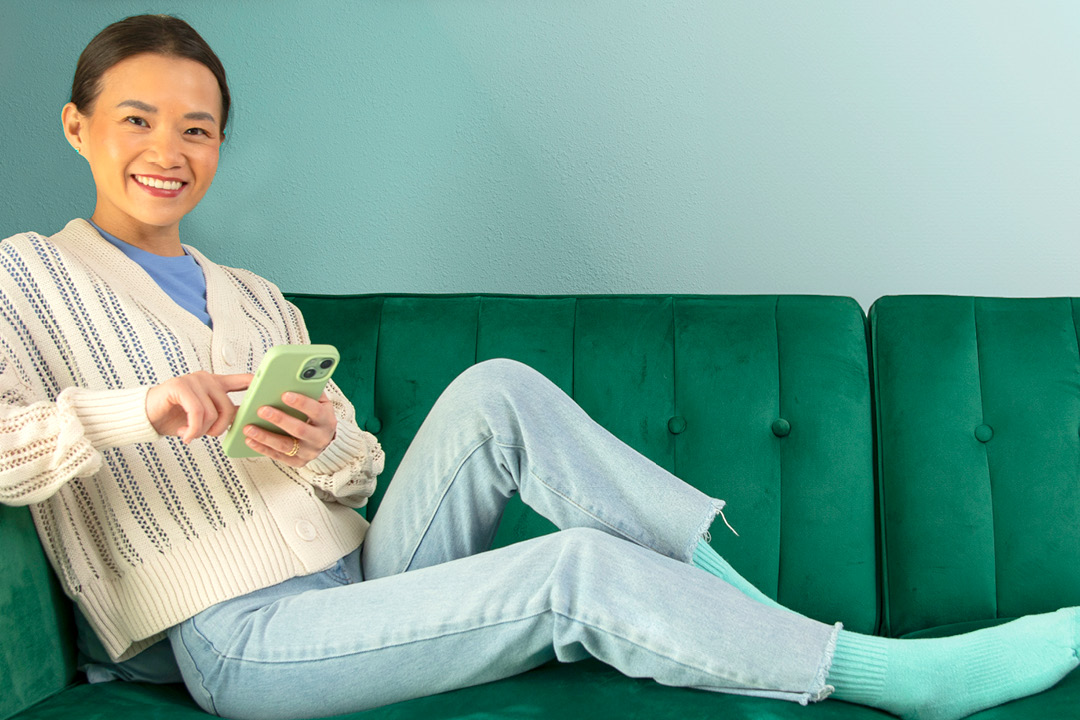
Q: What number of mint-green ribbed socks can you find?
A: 2